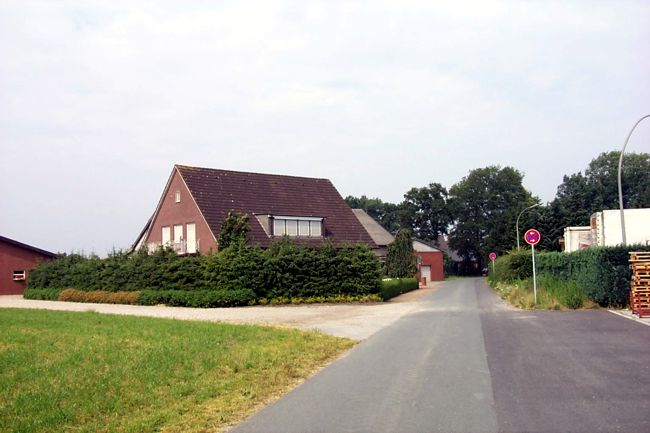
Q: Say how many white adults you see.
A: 0